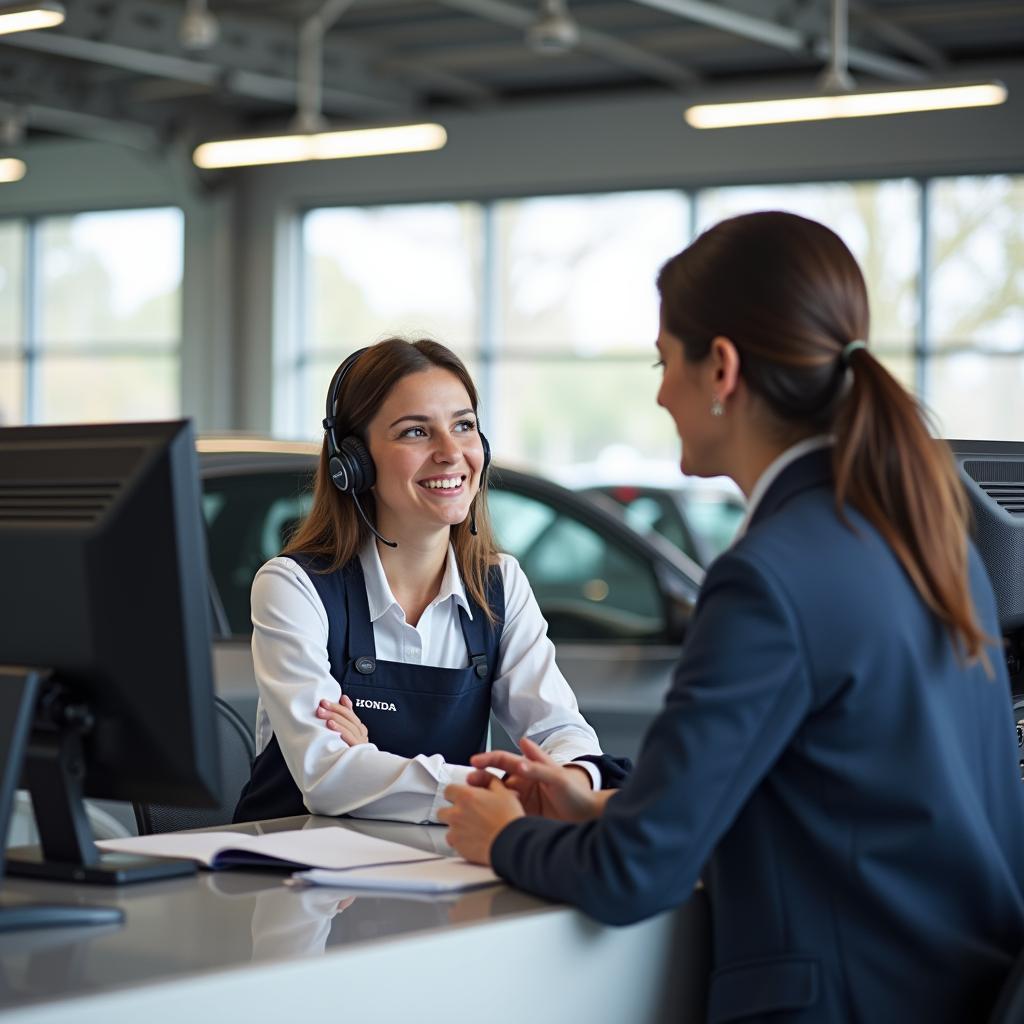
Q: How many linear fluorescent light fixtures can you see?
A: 4